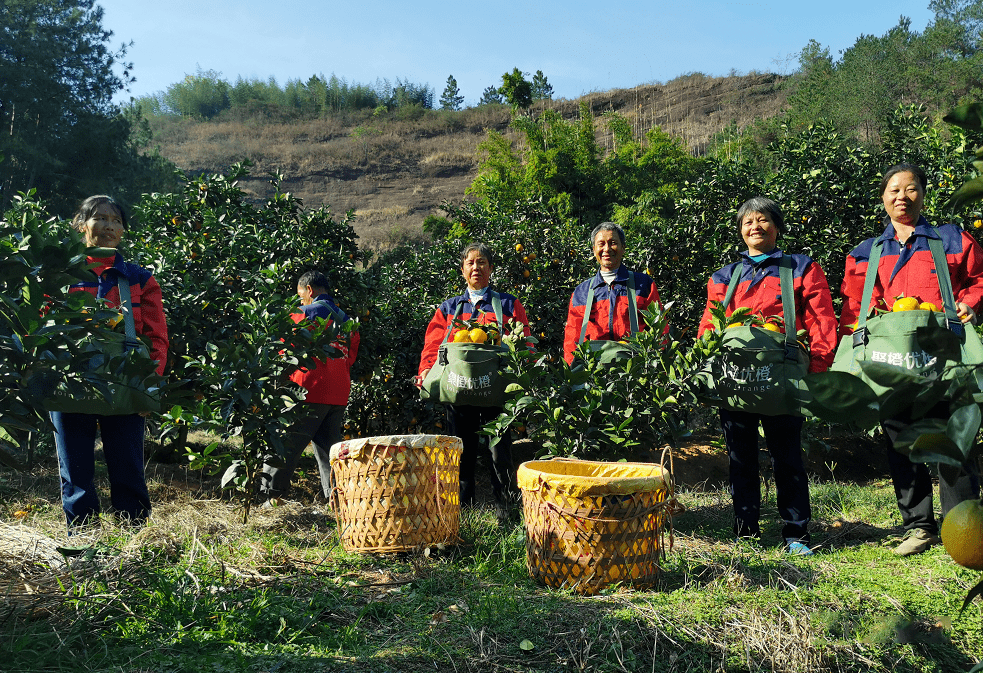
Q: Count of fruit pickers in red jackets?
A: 6